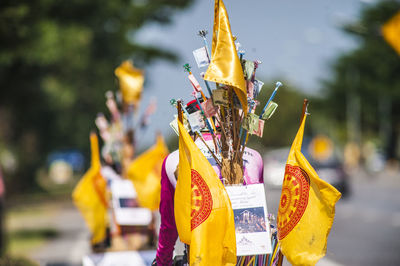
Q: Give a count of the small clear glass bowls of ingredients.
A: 0